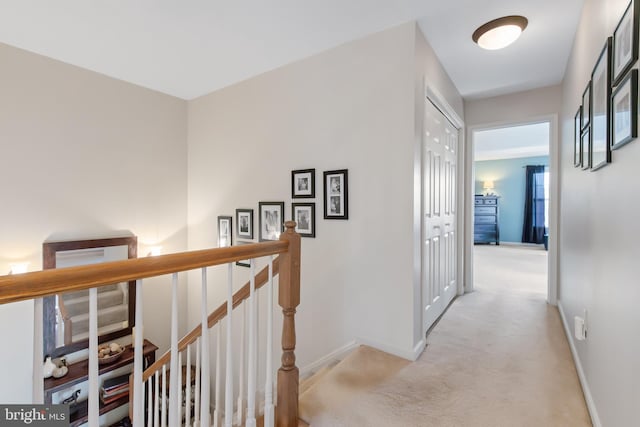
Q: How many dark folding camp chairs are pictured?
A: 0